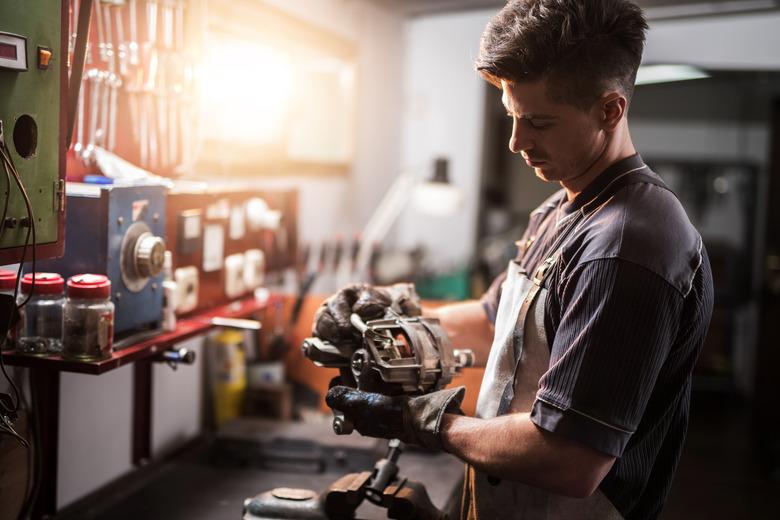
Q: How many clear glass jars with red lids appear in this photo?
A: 3